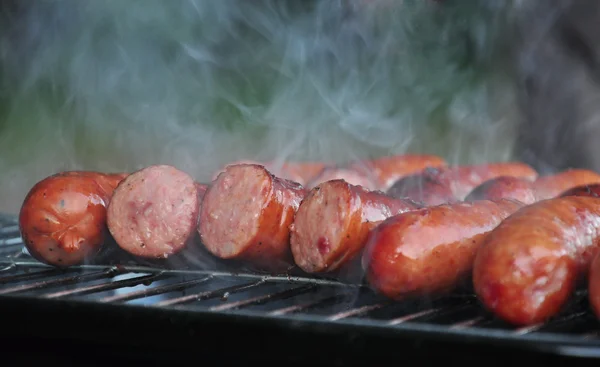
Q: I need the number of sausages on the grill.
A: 12